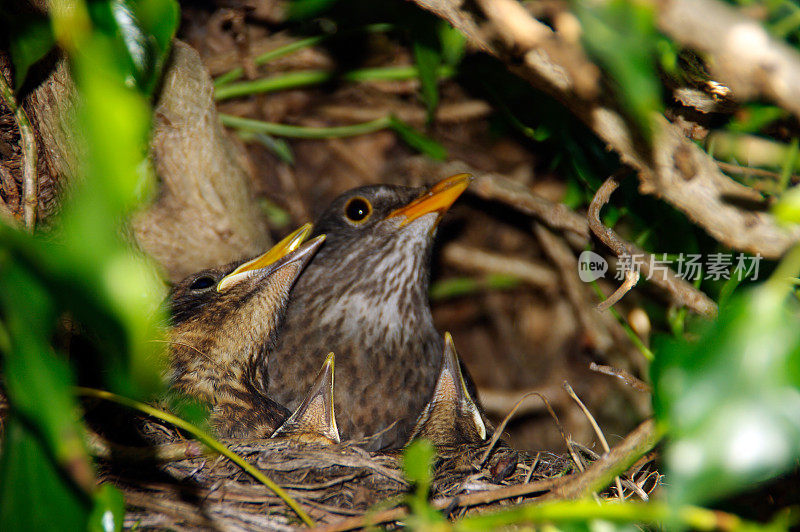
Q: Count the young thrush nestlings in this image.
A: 3